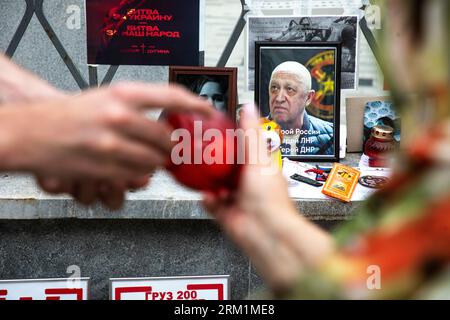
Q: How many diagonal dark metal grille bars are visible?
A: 5